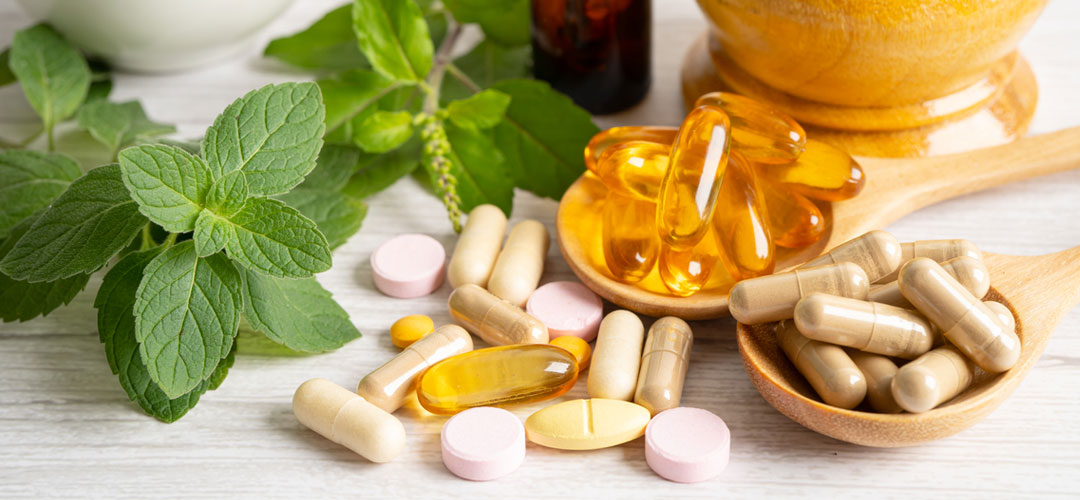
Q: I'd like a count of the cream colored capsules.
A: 4